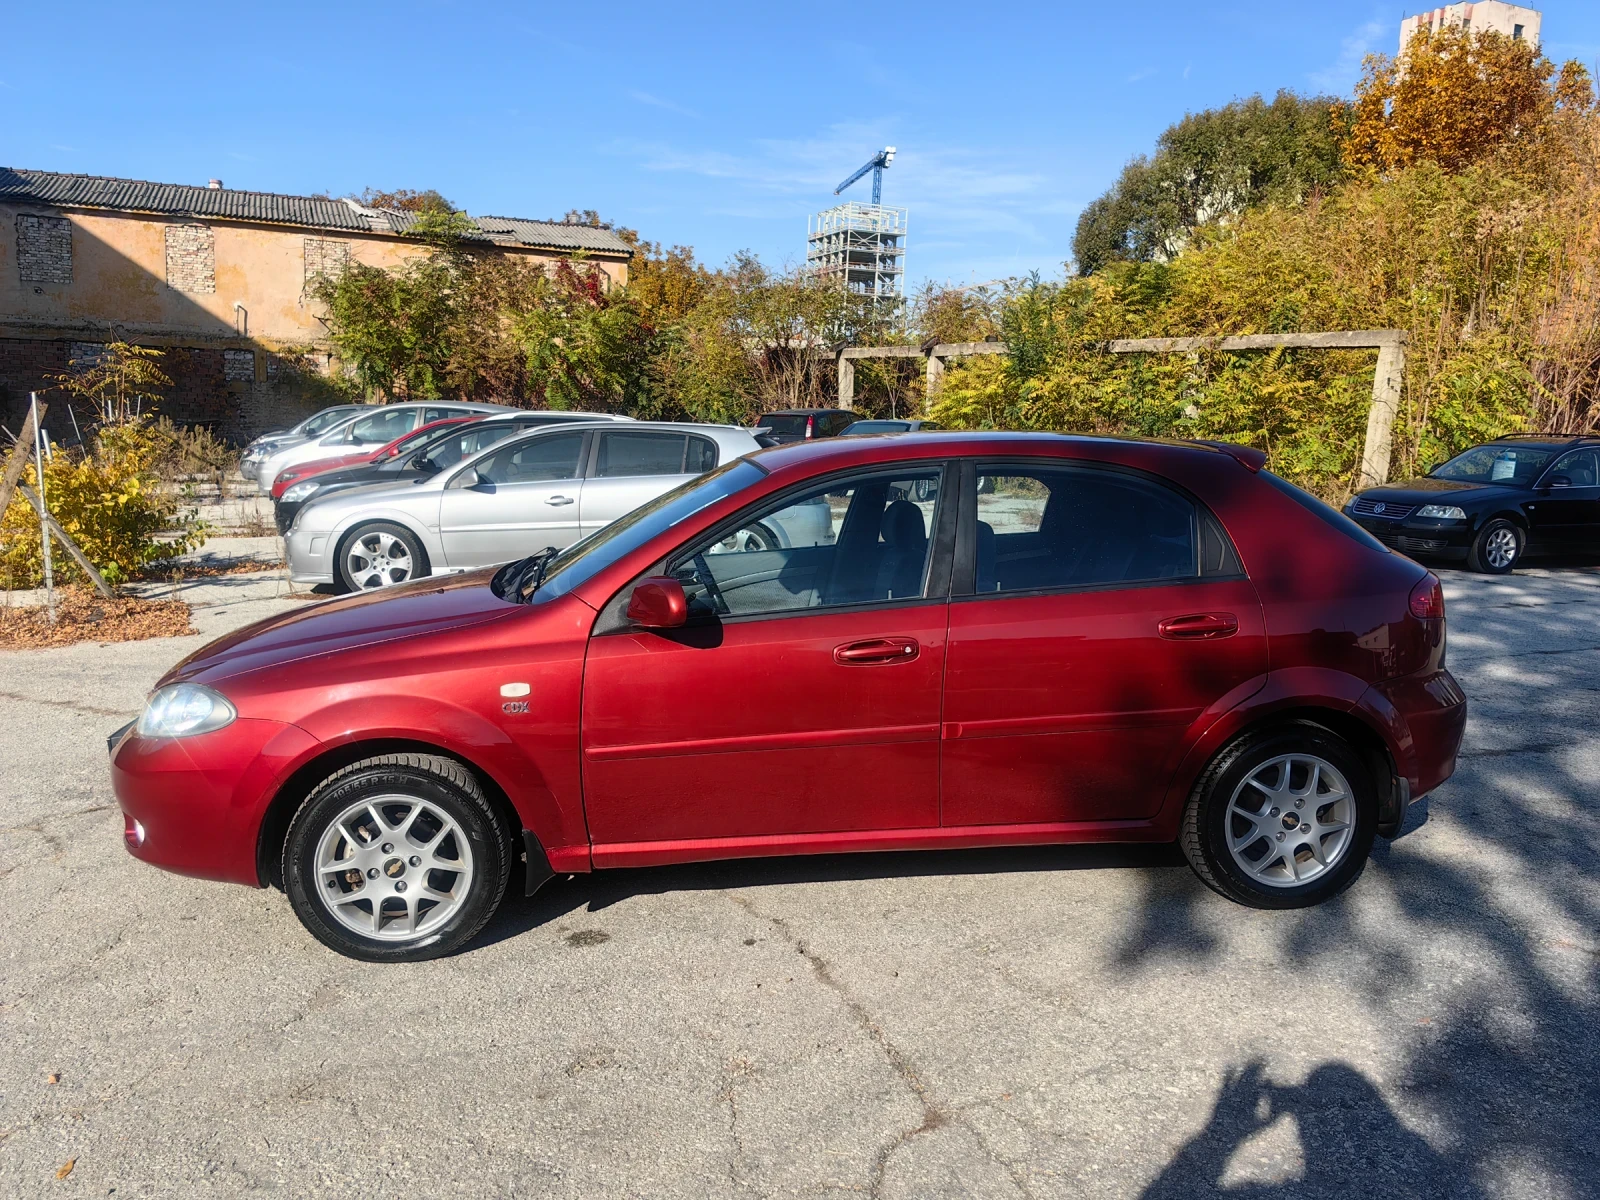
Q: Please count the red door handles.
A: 2